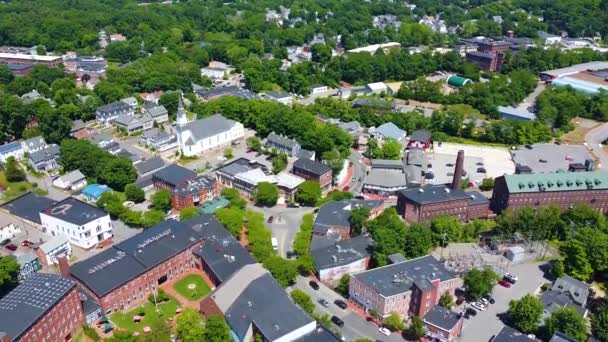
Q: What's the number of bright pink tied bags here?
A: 0